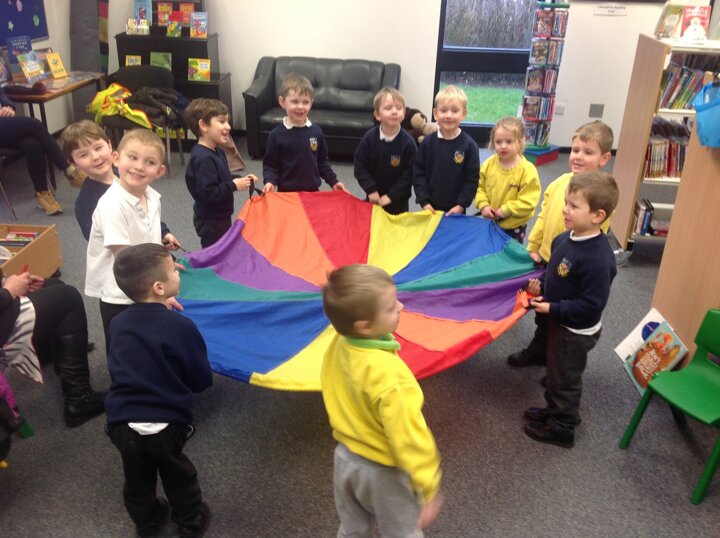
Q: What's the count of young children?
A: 11